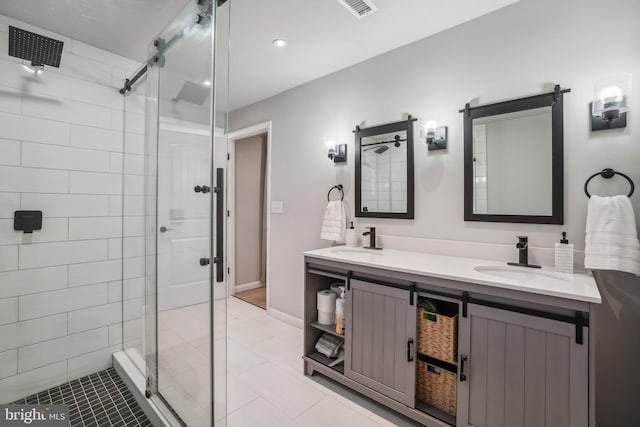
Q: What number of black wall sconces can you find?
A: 3